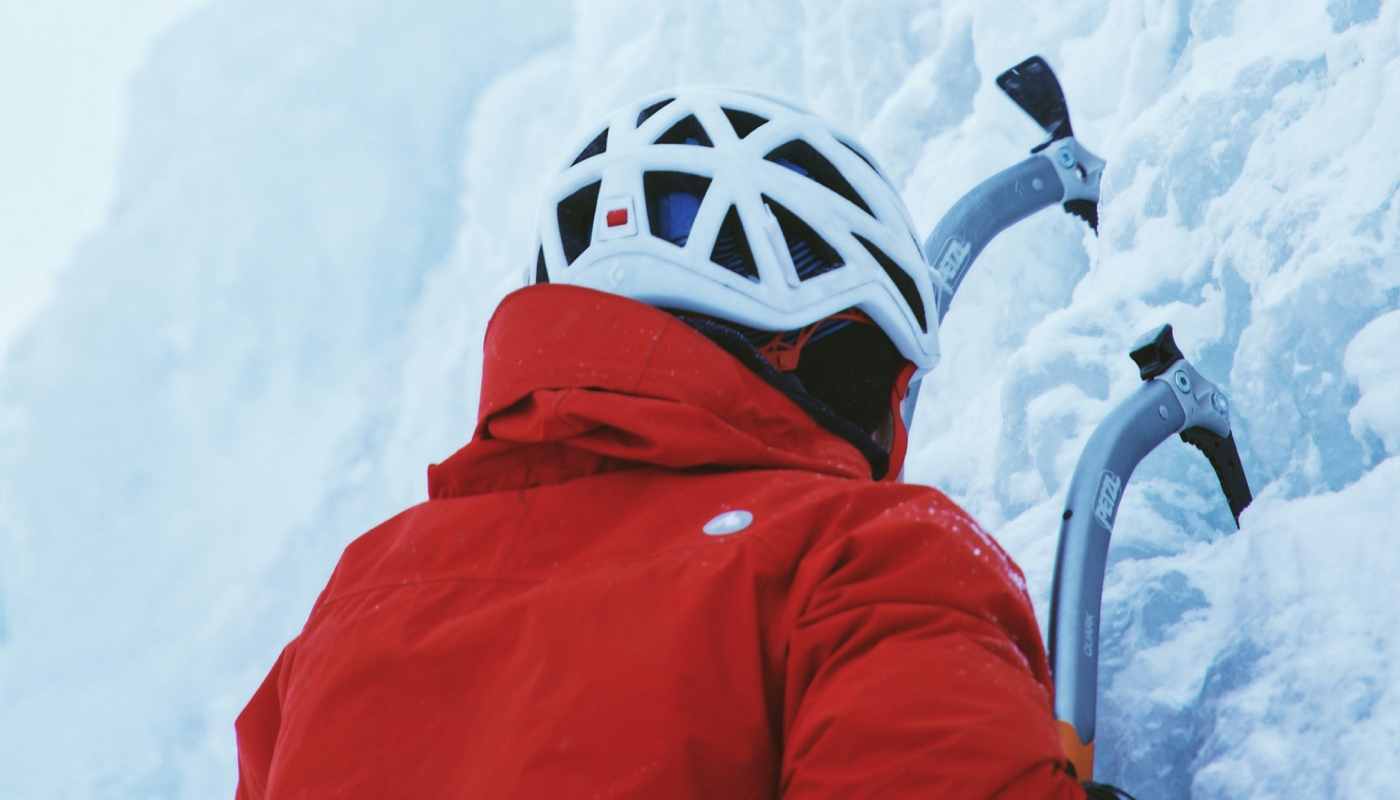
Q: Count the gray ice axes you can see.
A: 2